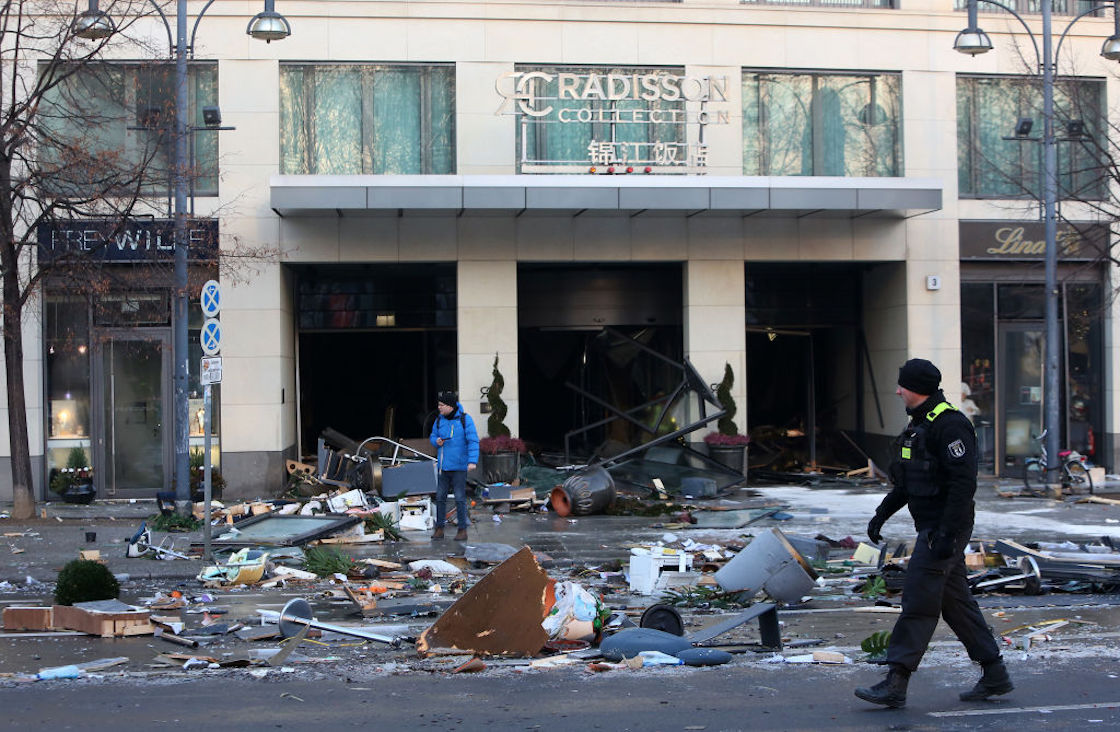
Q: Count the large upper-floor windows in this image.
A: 5